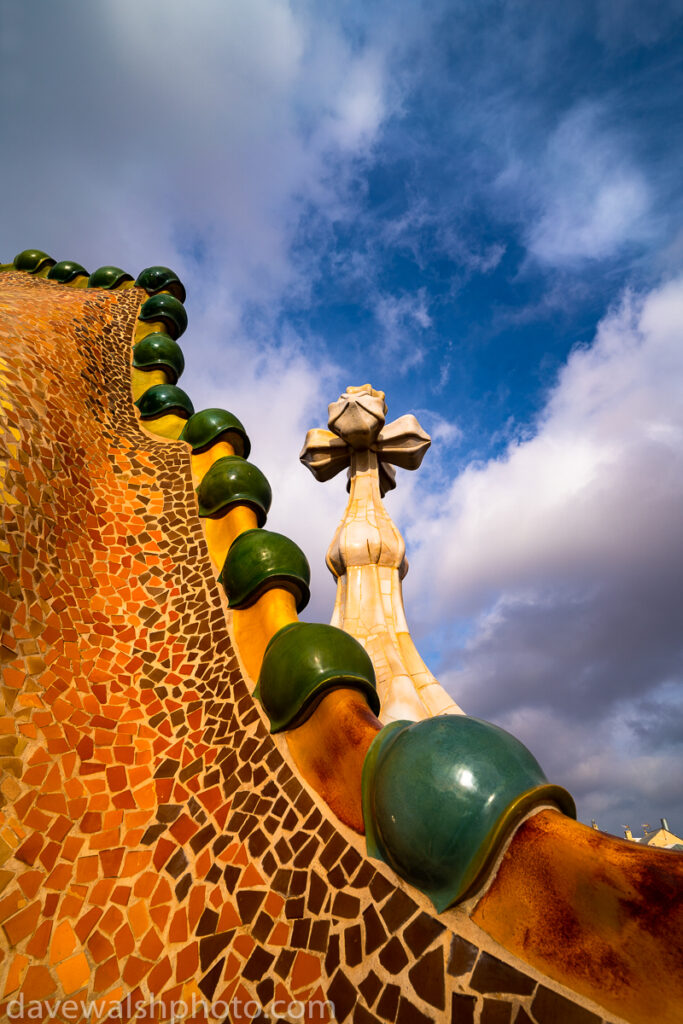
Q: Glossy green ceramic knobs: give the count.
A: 12